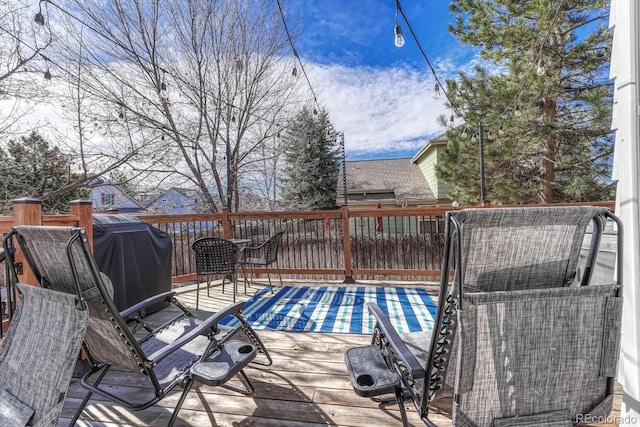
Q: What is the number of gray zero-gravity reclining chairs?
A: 2